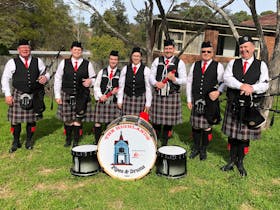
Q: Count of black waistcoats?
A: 7